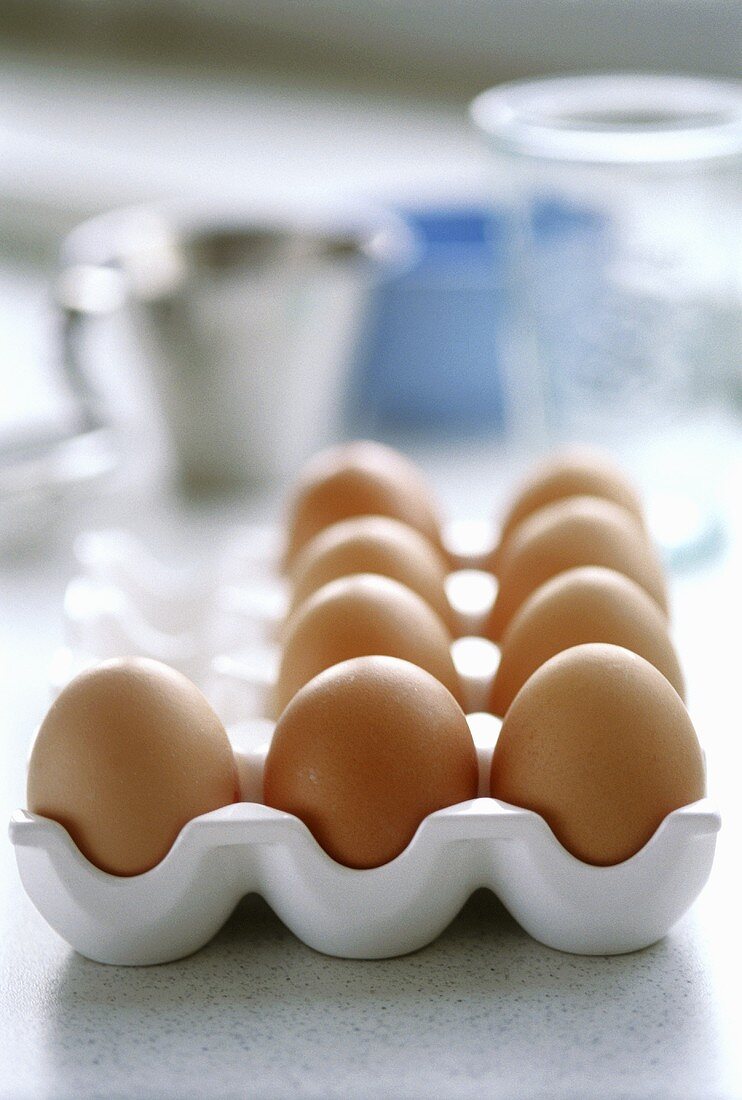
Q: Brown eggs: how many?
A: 9